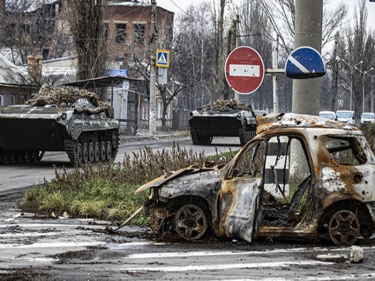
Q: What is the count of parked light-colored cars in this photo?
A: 3